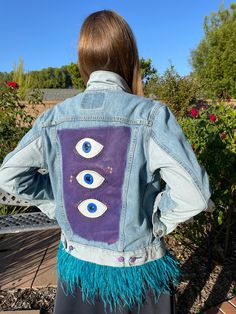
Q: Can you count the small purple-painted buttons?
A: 3